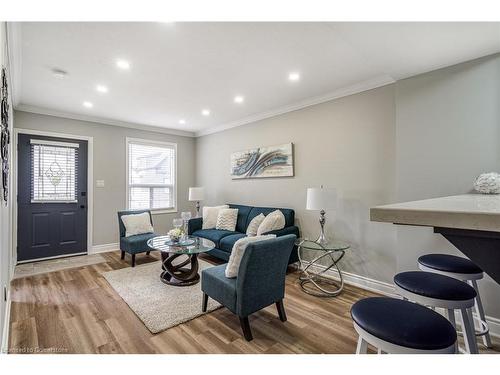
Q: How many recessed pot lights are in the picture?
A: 7